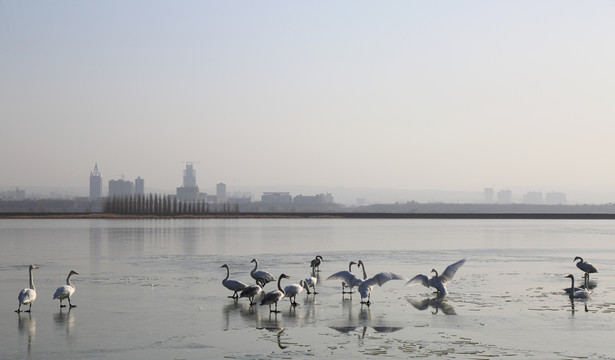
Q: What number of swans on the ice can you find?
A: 15